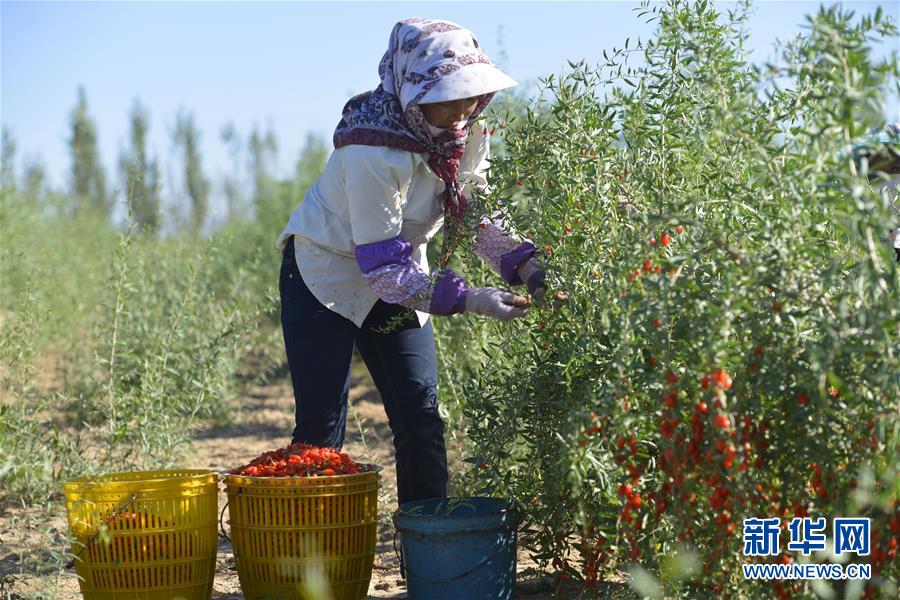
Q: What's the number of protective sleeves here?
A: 2